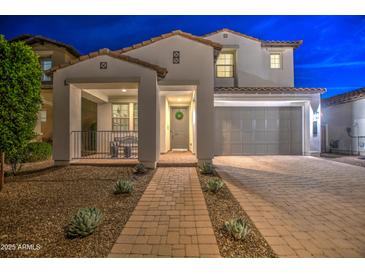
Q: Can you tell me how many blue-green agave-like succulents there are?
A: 6